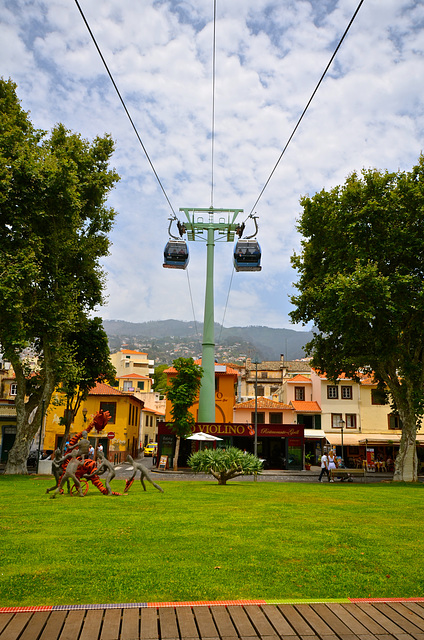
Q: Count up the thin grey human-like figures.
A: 5